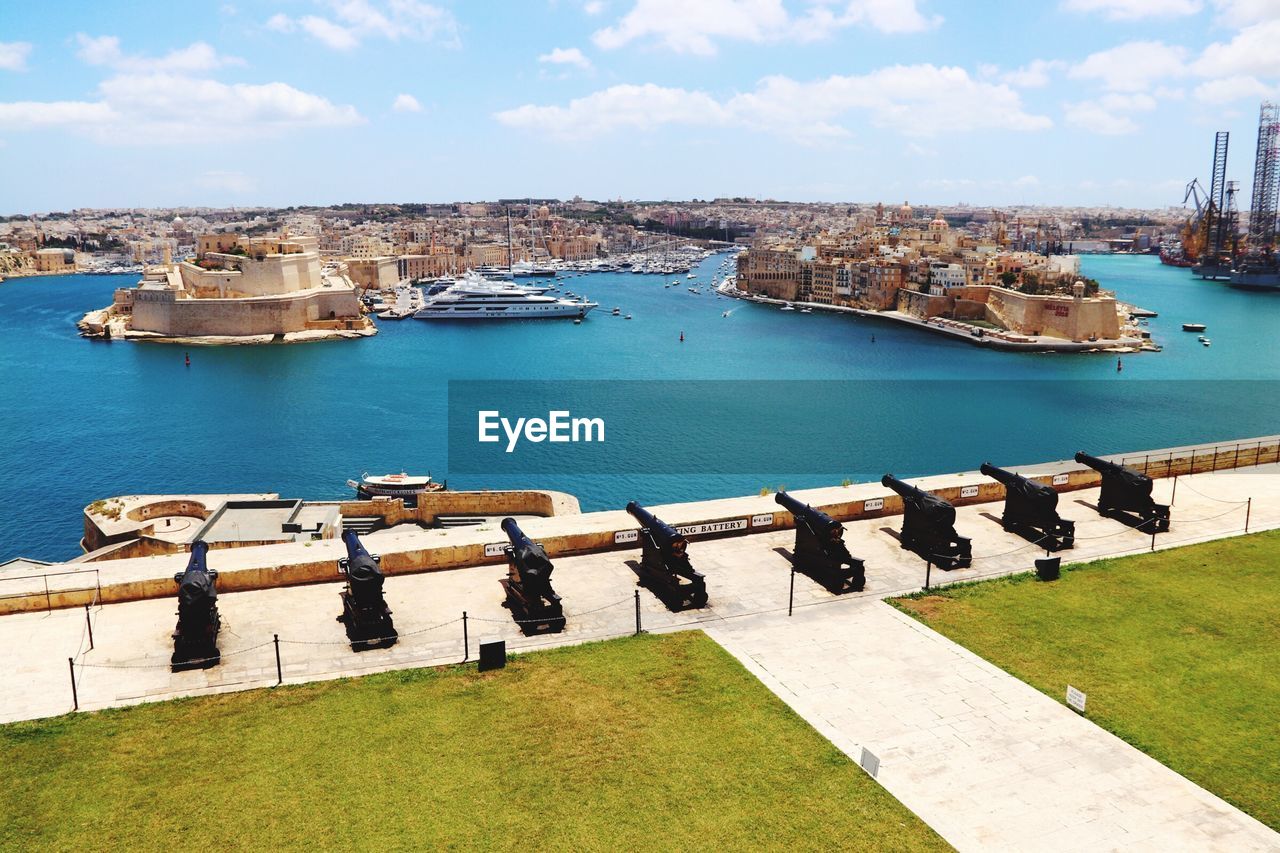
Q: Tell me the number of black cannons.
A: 8